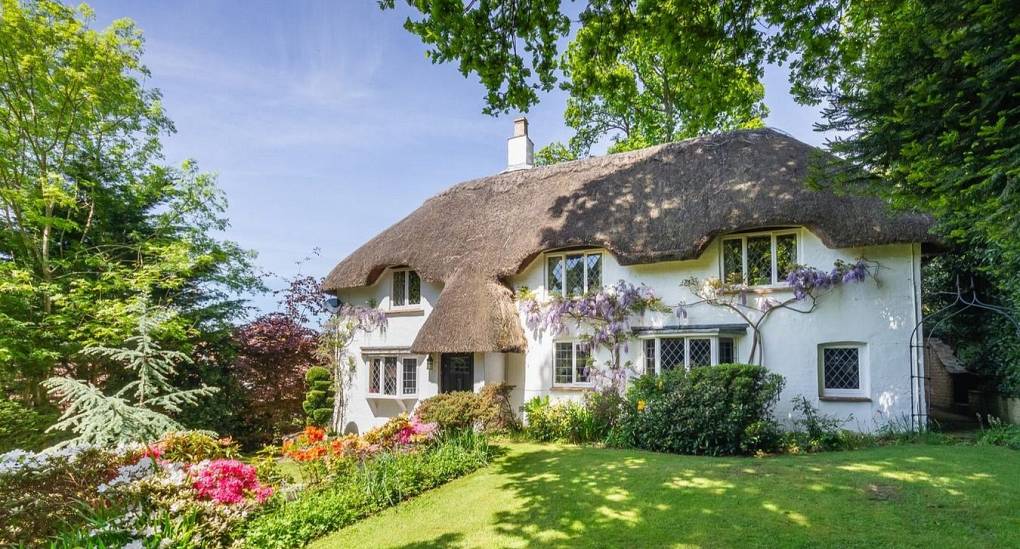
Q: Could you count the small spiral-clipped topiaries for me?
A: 1